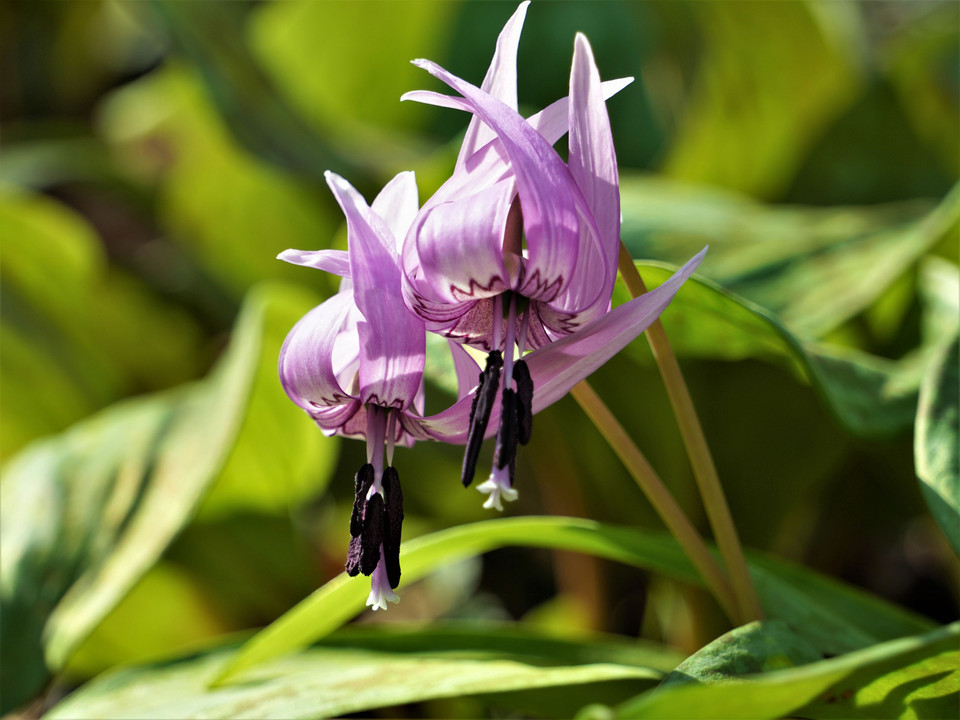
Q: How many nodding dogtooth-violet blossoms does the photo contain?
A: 2